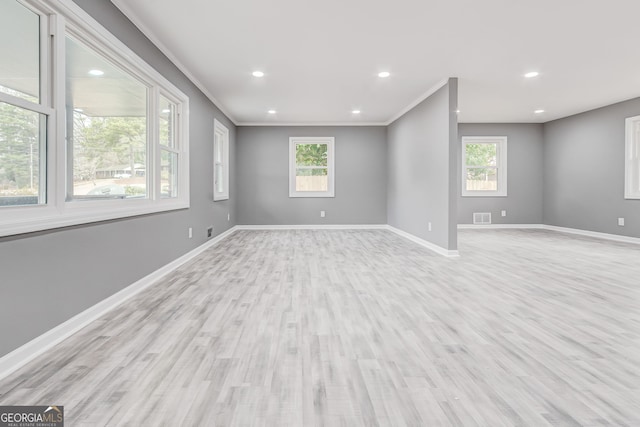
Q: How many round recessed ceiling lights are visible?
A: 6